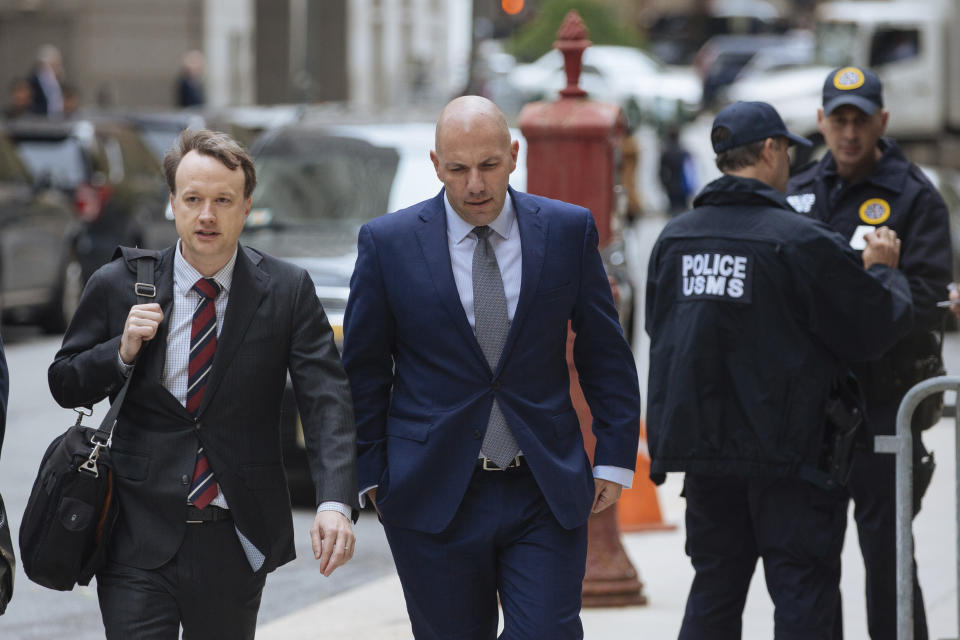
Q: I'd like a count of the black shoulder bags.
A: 1